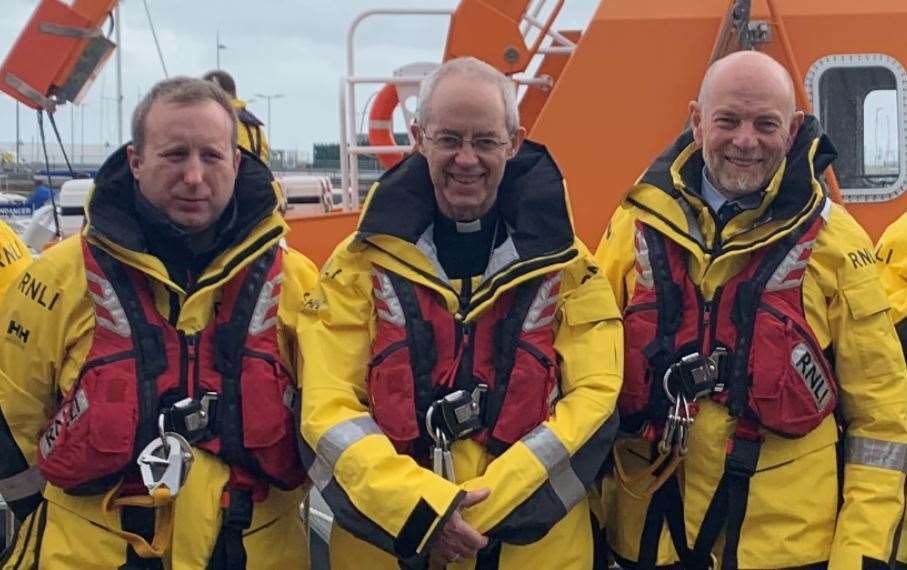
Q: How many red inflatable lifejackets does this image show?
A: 3